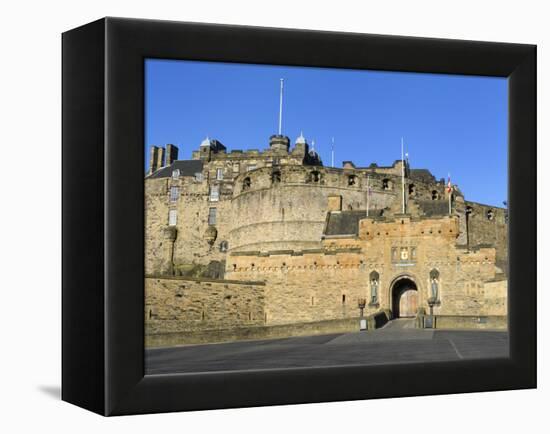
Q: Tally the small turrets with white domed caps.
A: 2